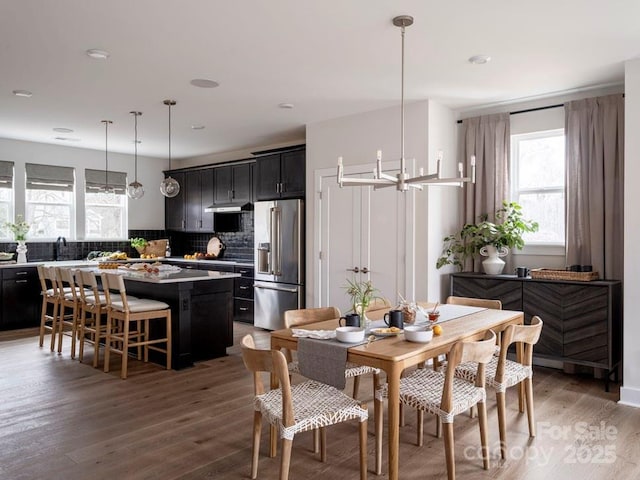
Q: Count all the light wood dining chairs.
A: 6